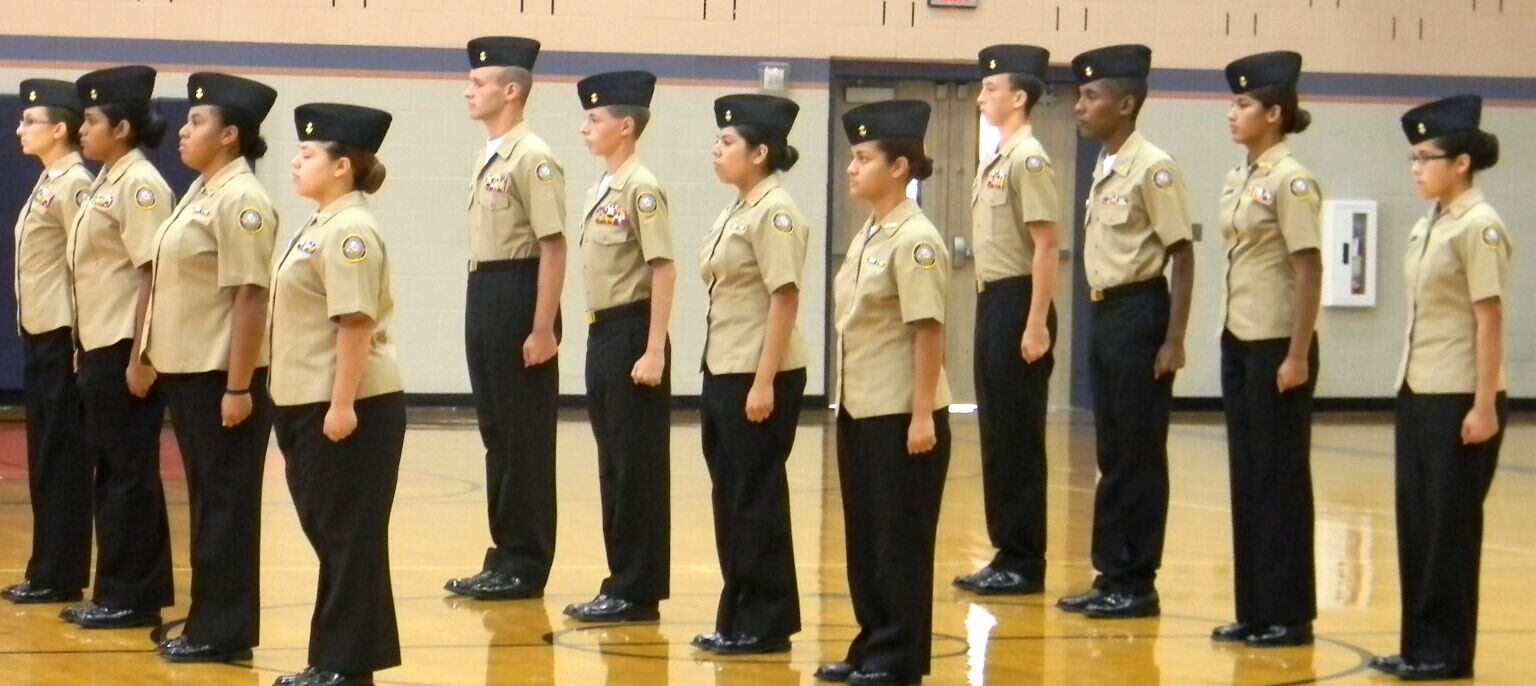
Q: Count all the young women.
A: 8